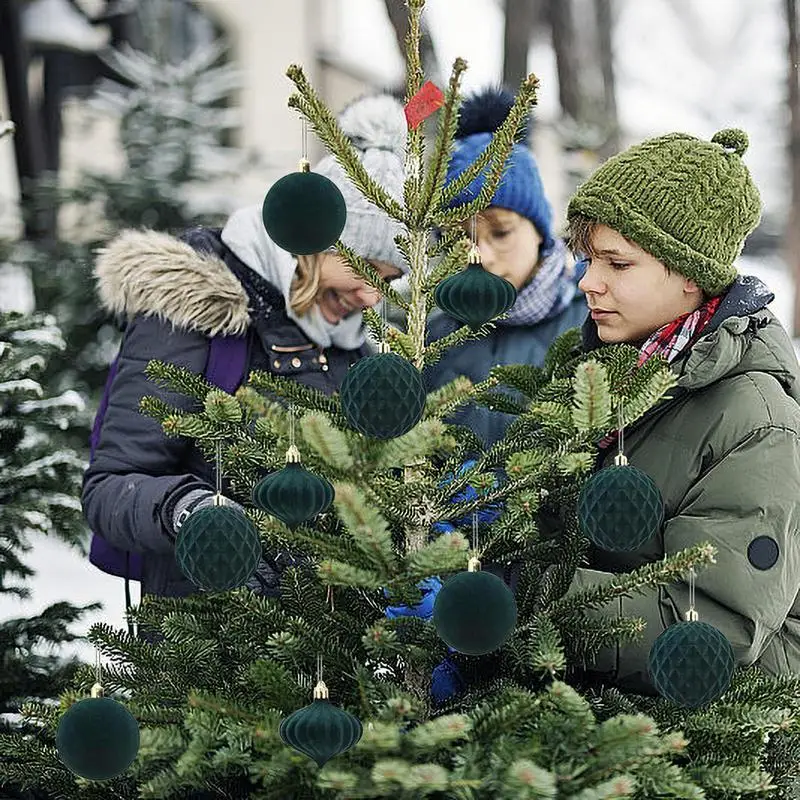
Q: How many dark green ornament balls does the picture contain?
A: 10